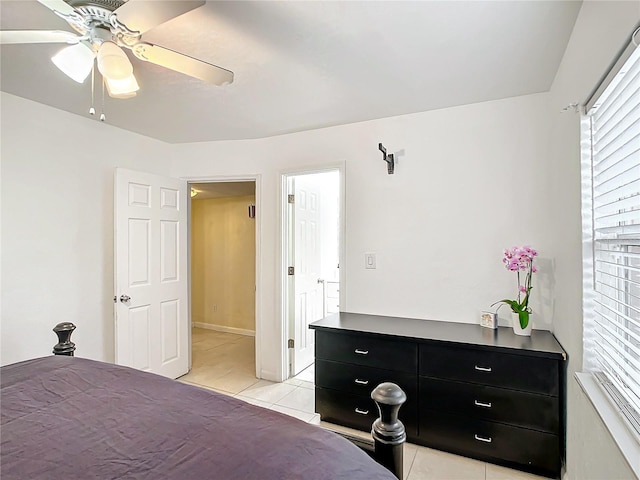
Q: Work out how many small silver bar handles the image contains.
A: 6